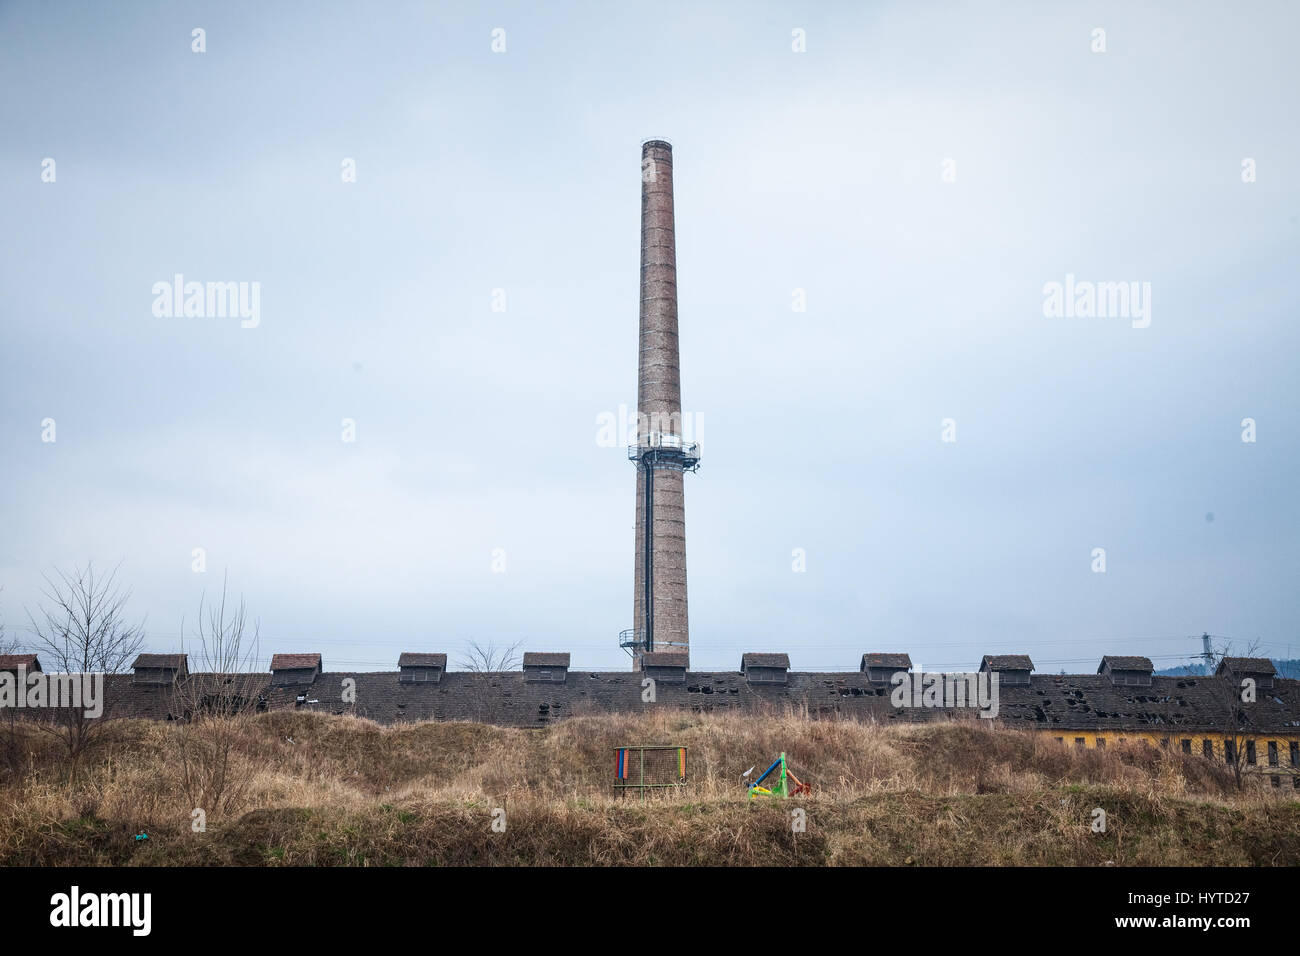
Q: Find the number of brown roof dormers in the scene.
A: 11